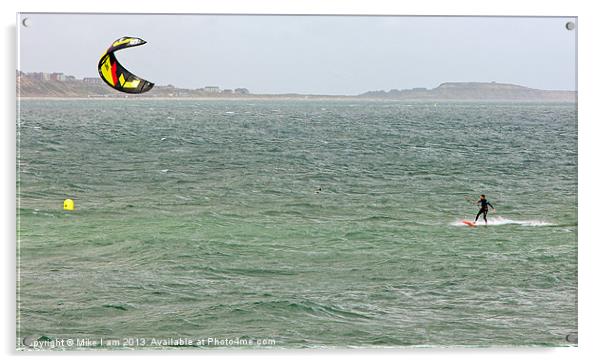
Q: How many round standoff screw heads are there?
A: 4